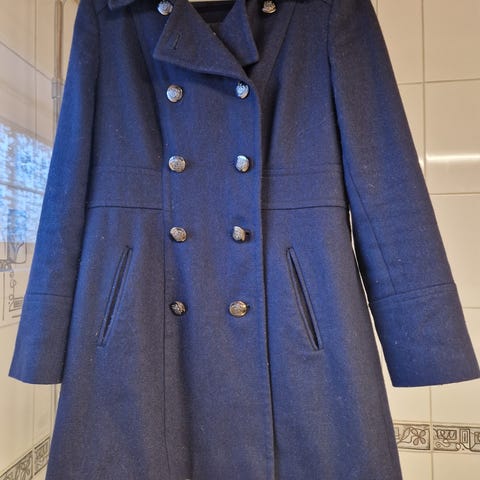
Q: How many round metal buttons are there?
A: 10